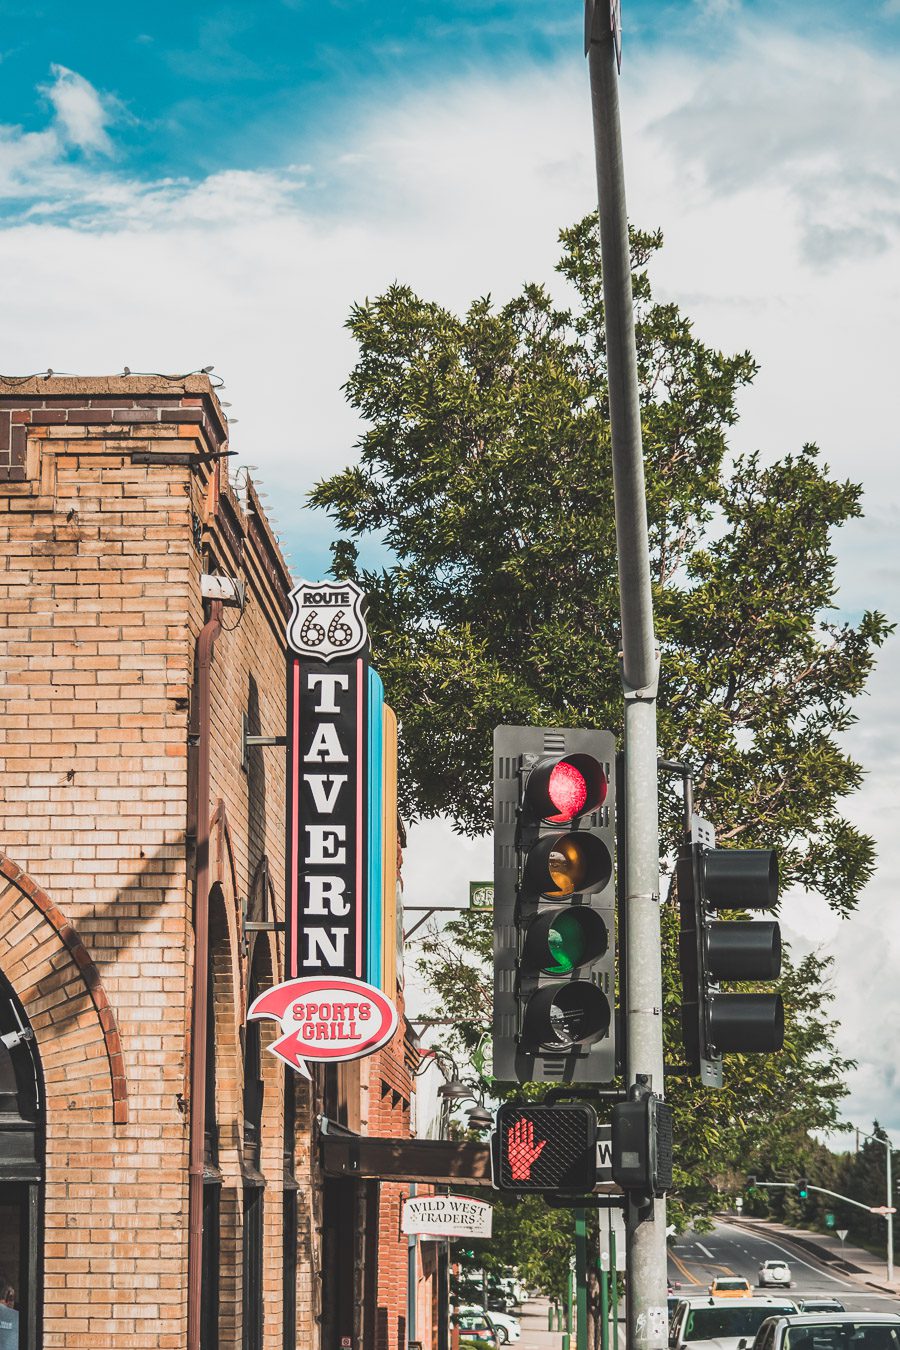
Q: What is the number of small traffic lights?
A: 2